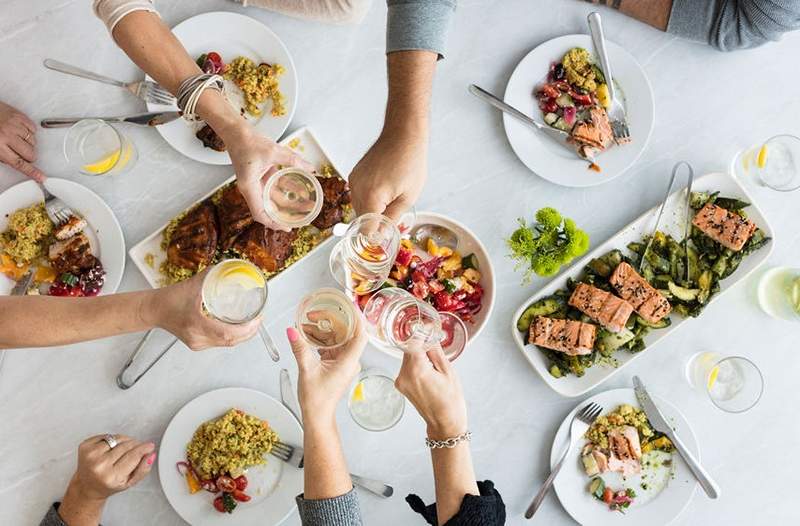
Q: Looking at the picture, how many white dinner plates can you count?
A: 5